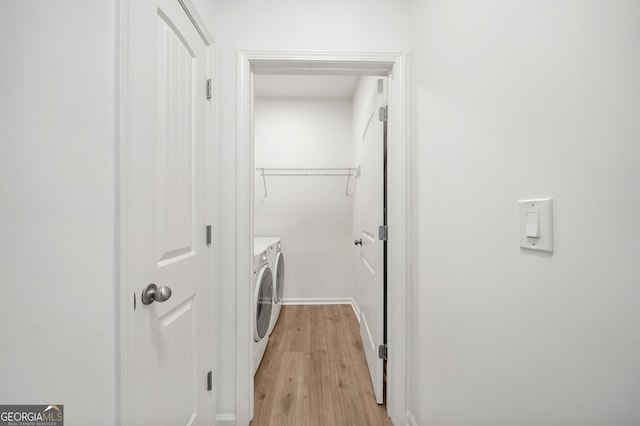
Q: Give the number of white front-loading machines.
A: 2